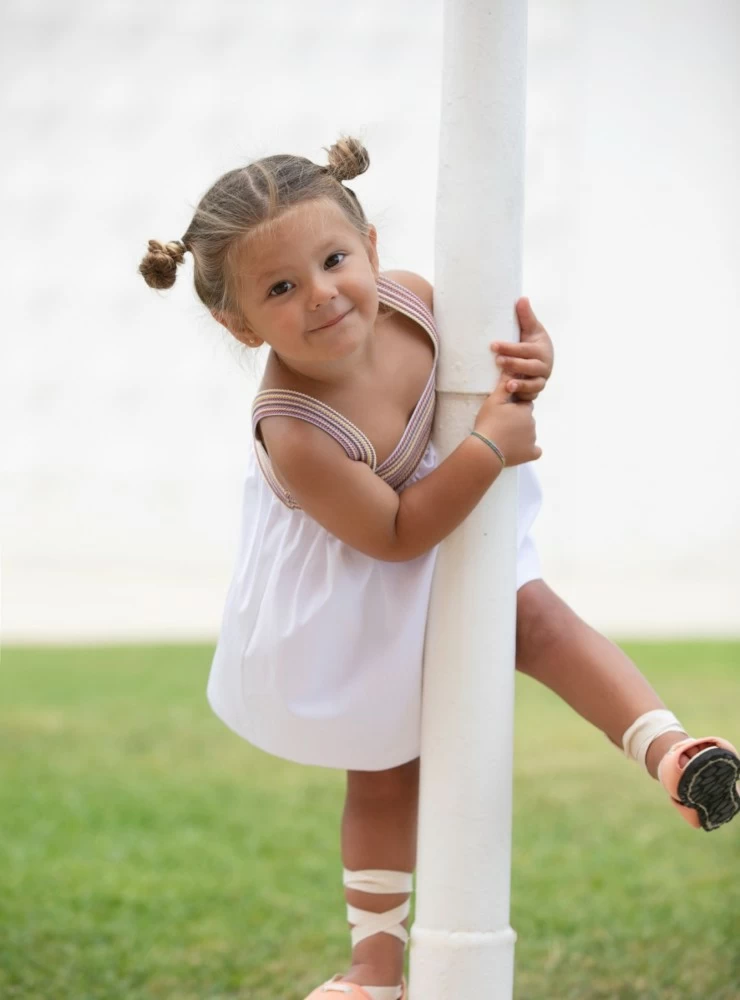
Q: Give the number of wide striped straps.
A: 2